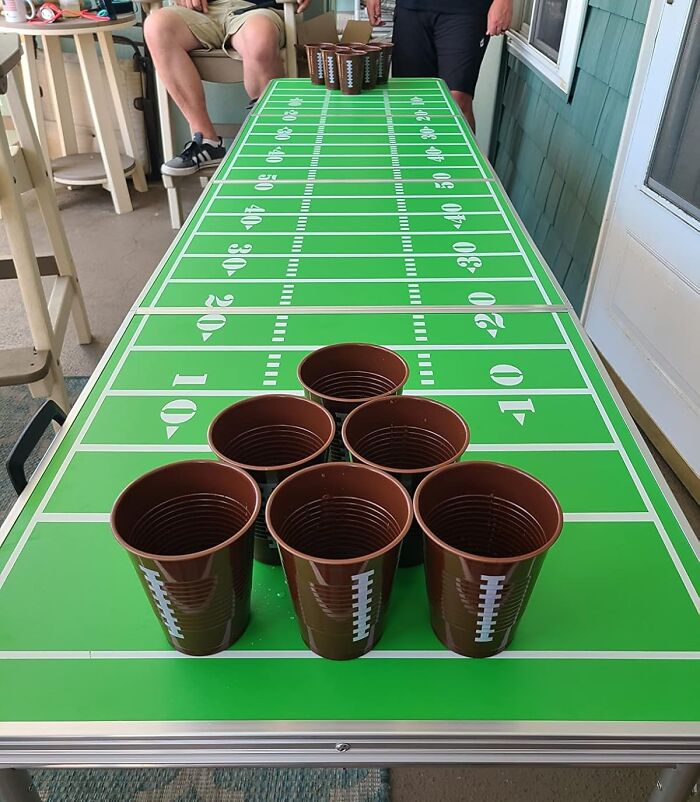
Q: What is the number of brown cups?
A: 12